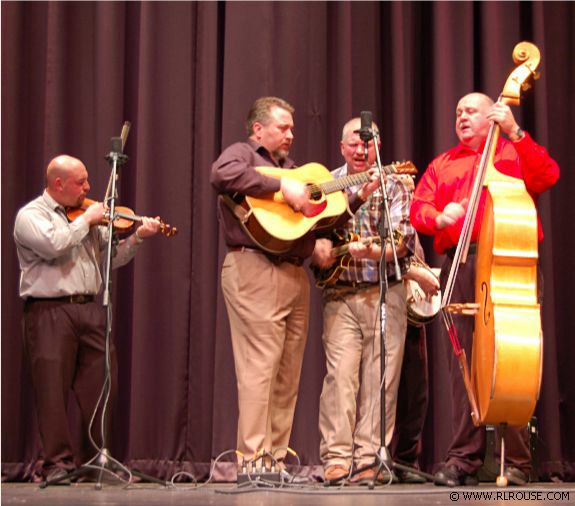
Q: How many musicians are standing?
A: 5